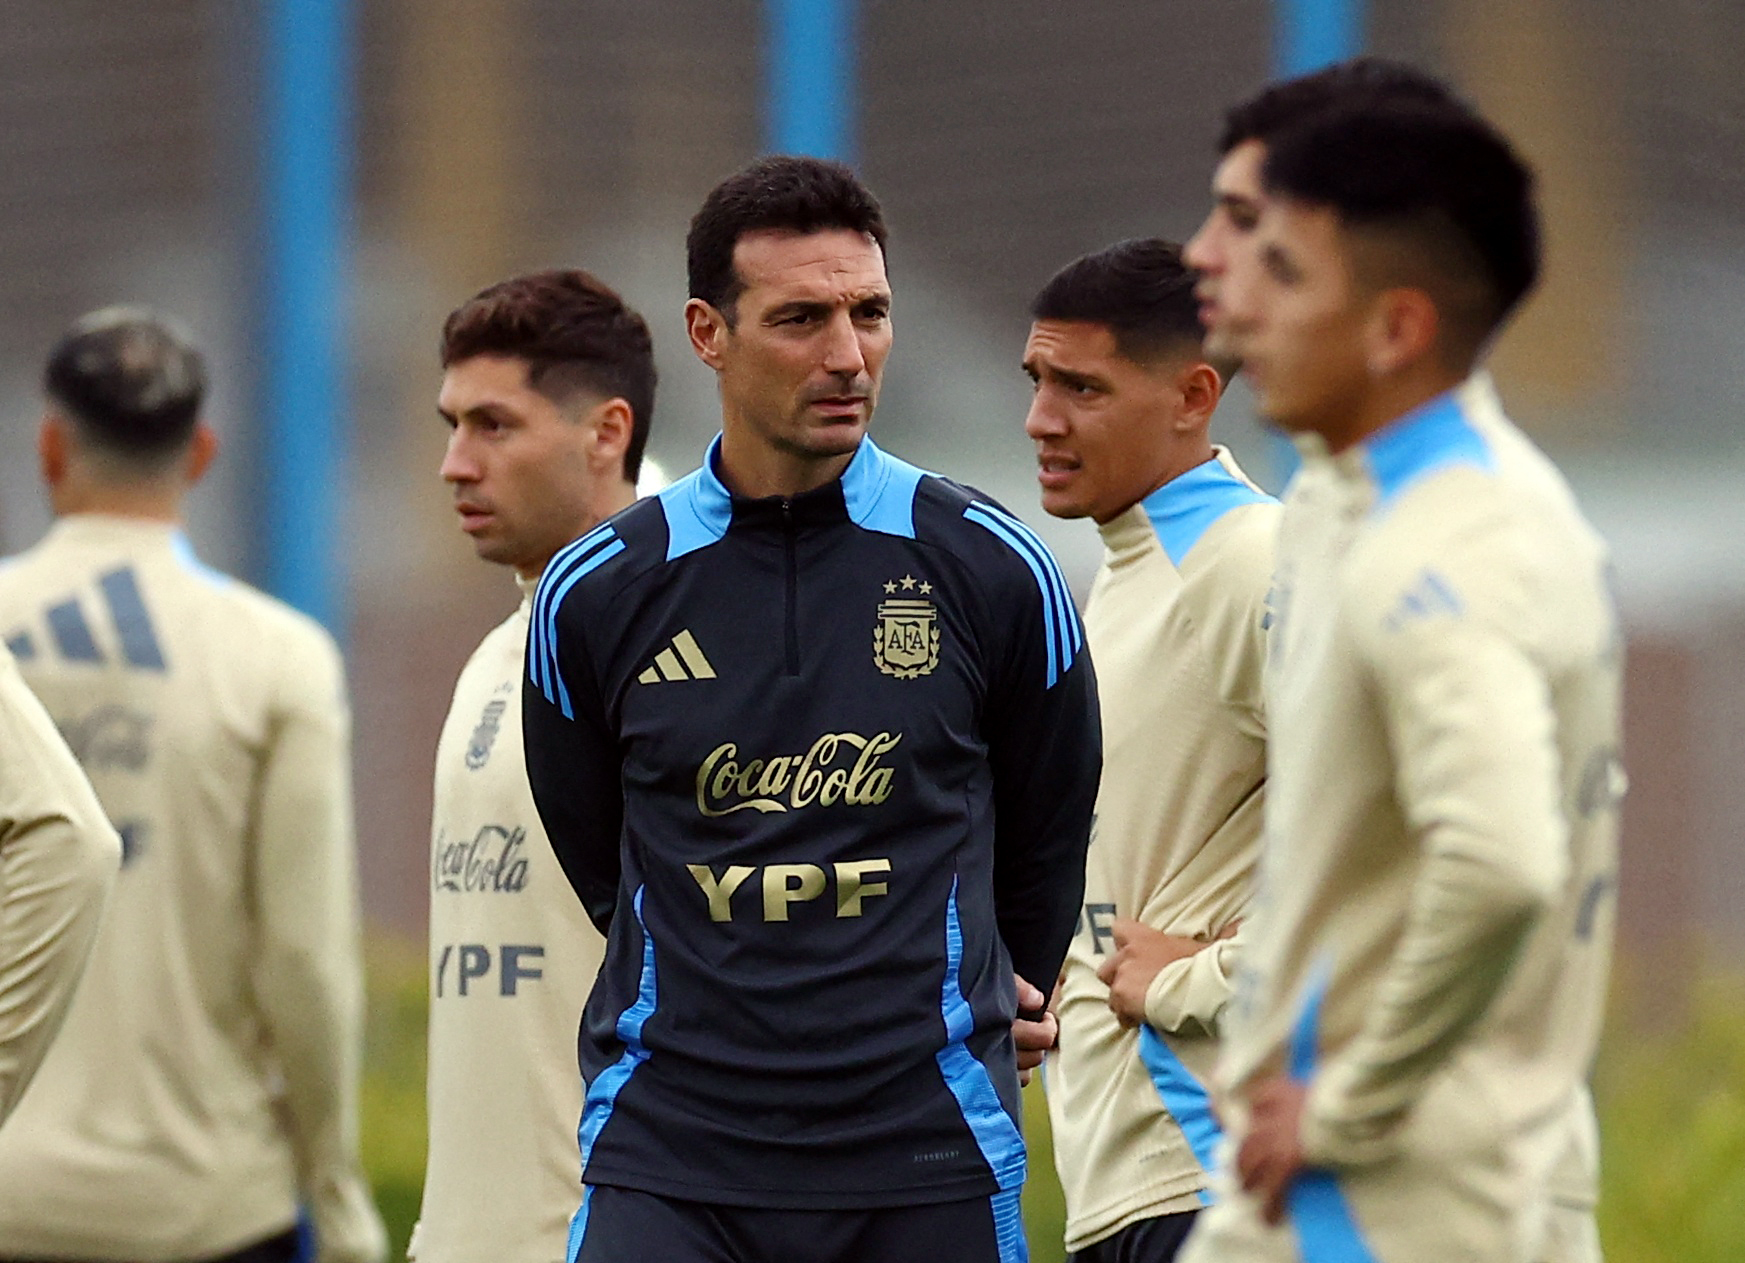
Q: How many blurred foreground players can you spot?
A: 2